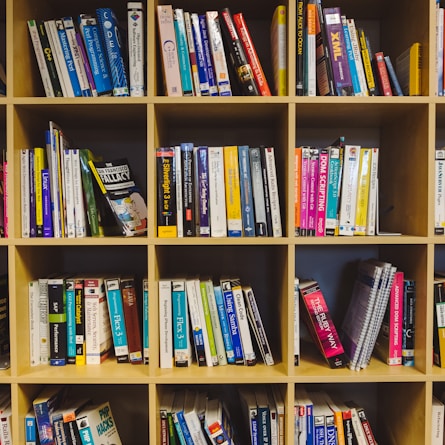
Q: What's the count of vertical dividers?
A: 4